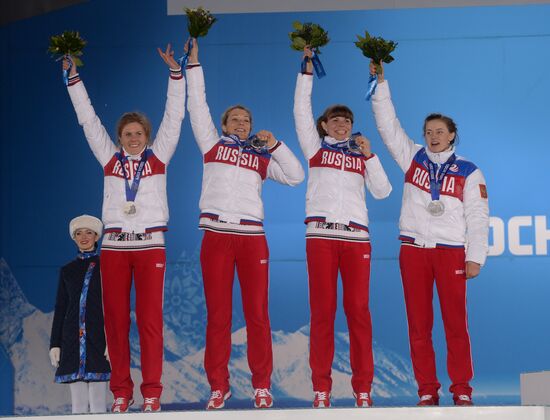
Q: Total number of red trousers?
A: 4